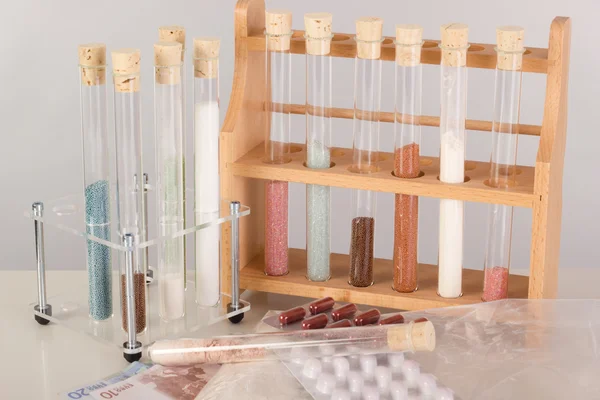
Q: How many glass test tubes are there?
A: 12